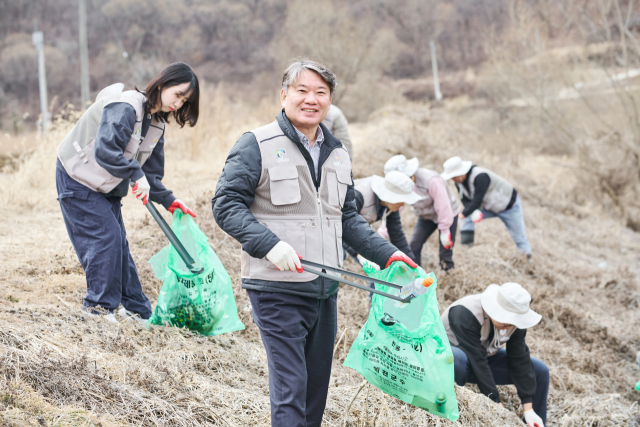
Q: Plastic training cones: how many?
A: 0